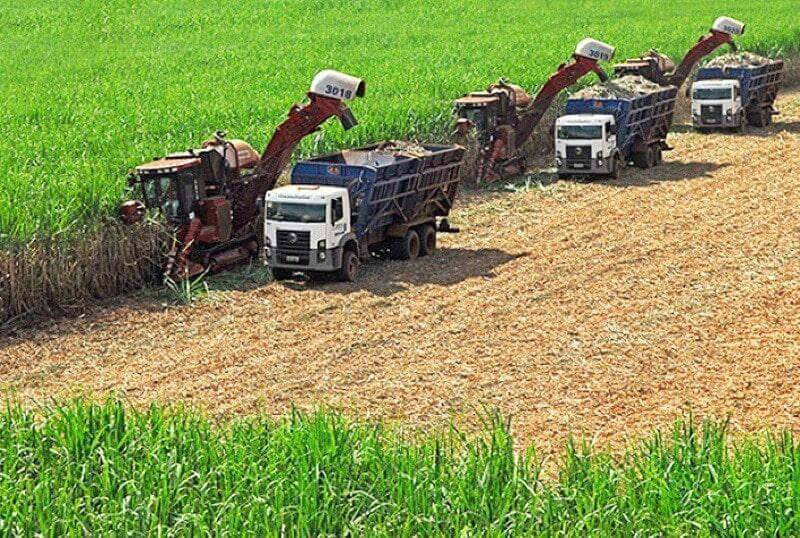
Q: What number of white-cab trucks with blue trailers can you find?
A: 3